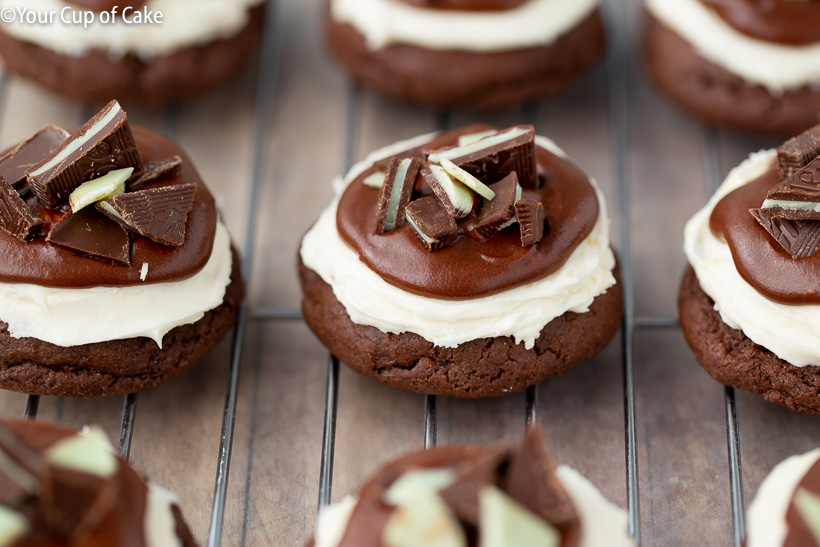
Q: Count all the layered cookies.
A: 9